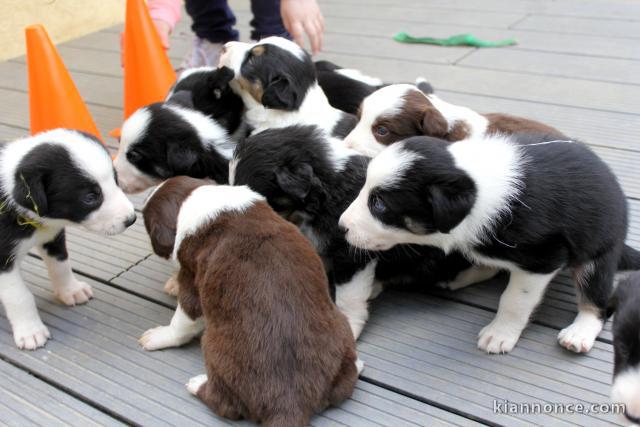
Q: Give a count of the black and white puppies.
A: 8